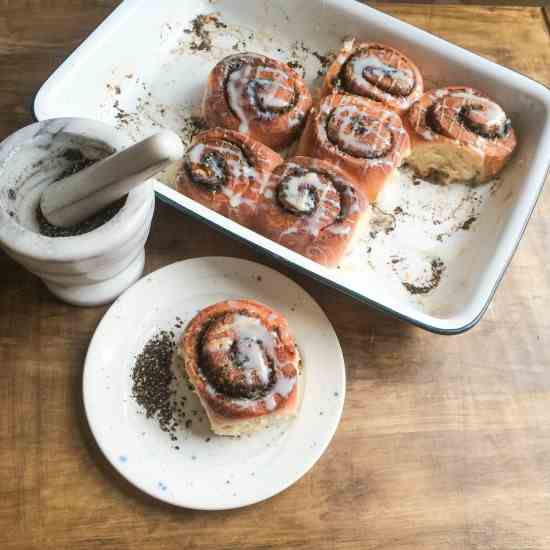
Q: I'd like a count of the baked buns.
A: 7